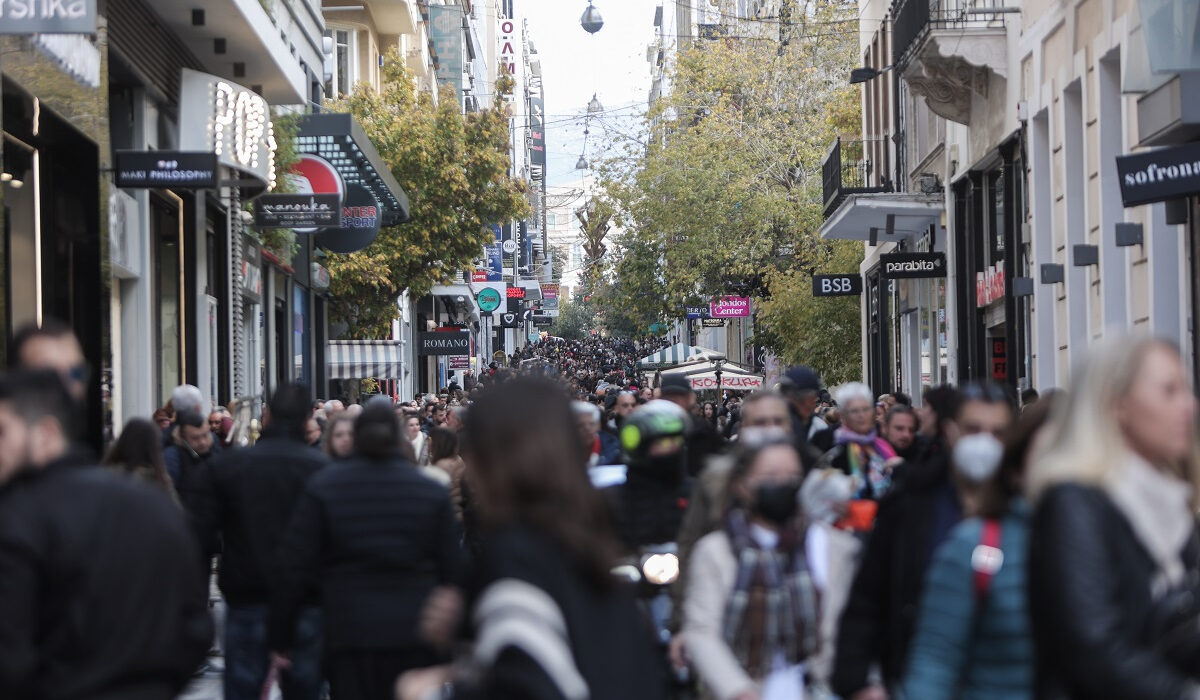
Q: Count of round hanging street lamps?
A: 3